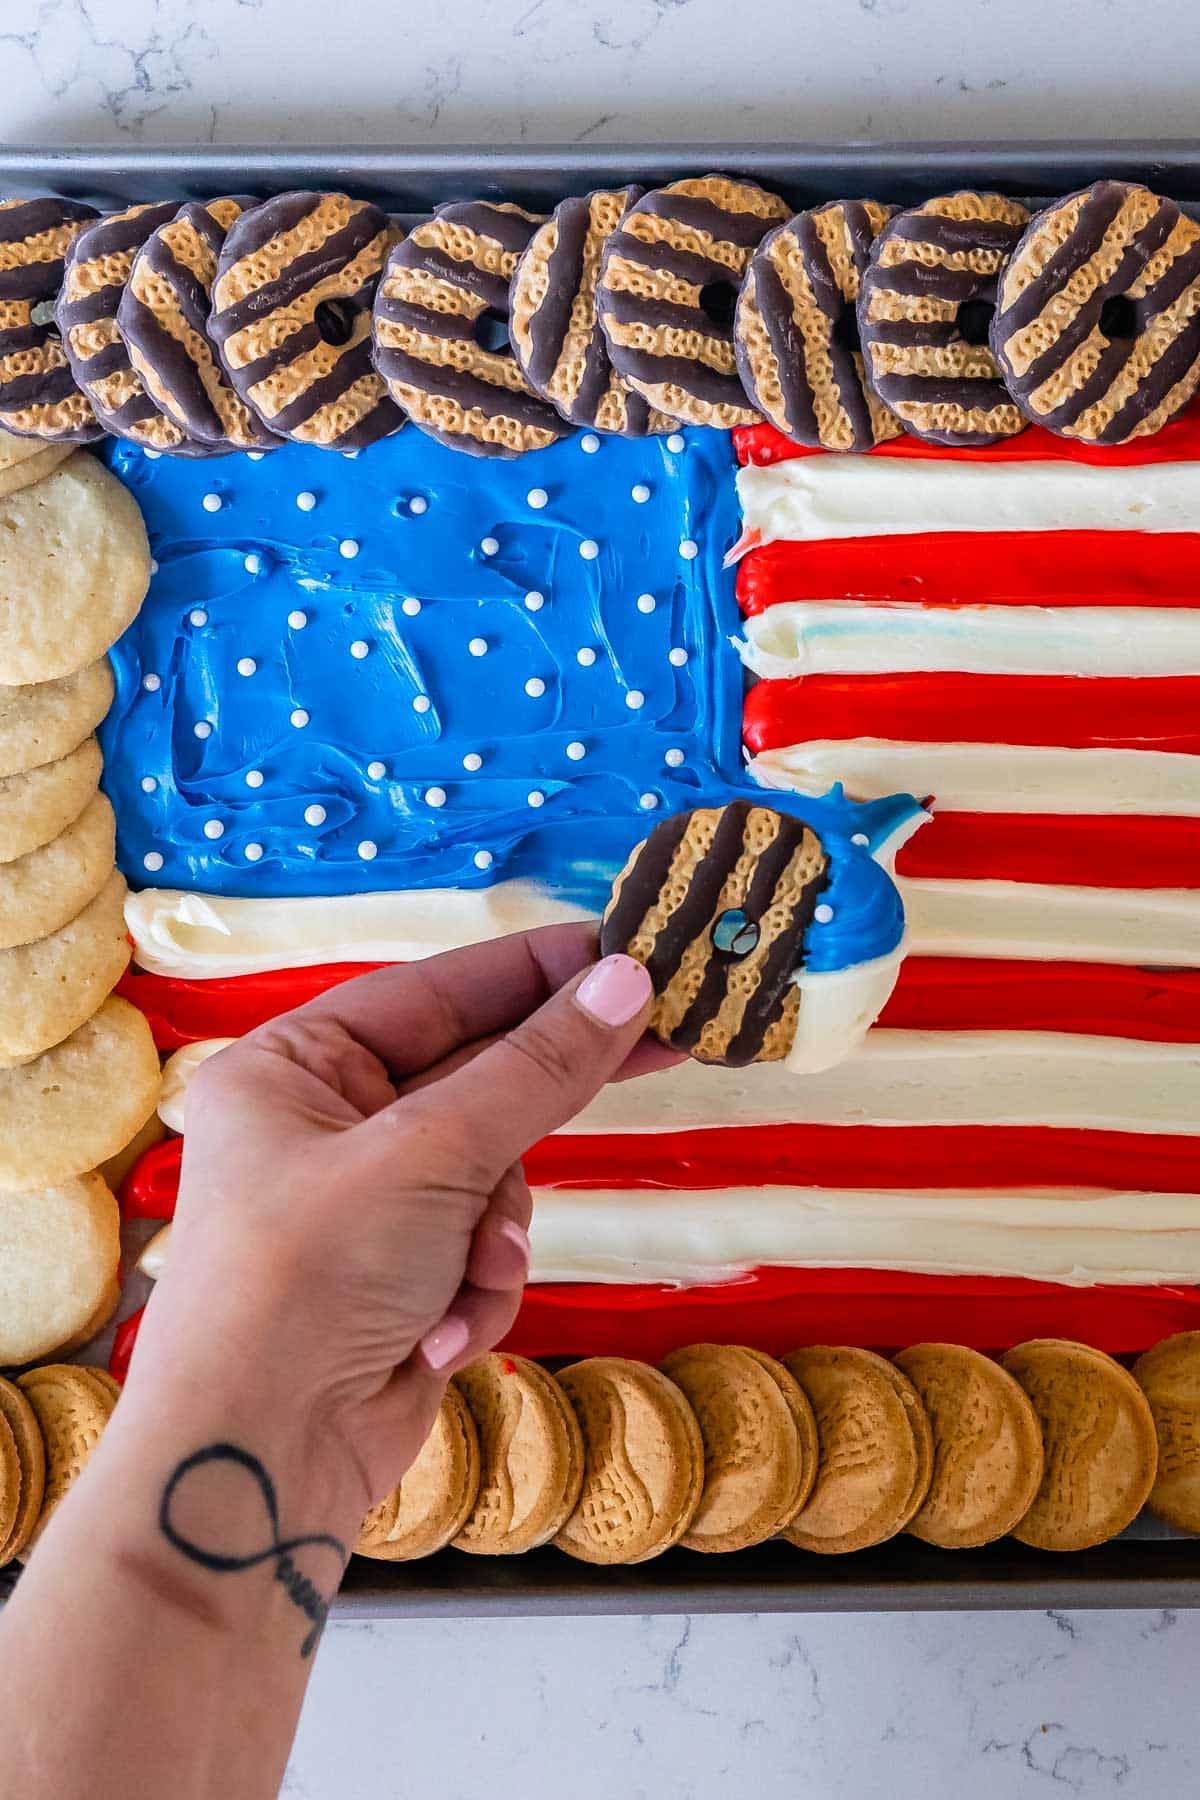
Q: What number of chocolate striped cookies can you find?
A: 11